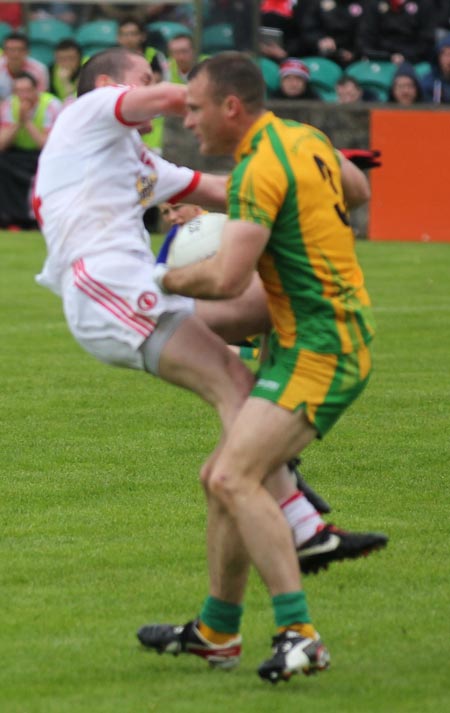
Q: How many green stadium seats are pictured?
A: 9